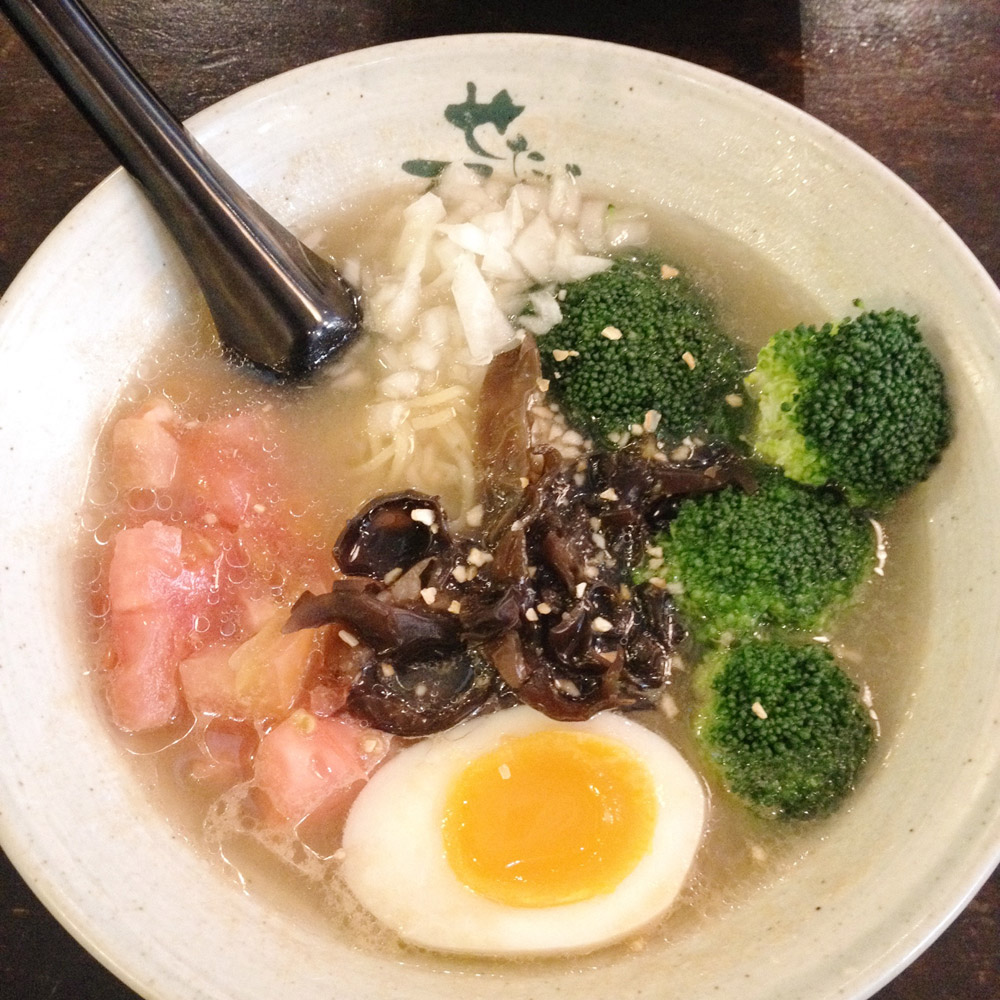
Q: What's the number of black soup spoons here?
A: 1